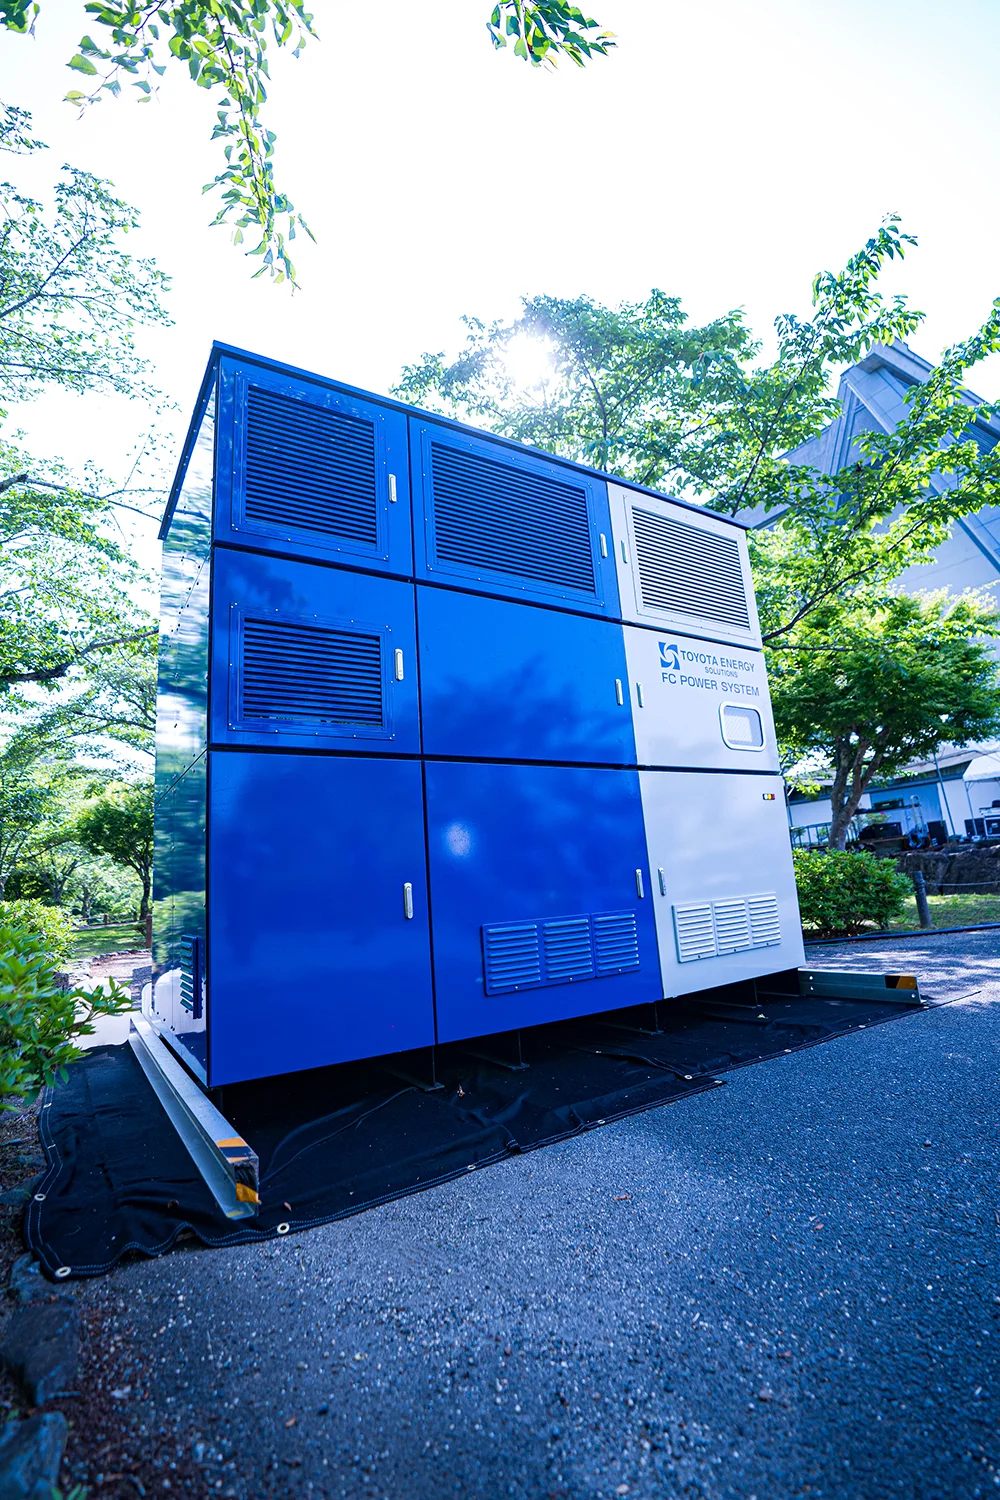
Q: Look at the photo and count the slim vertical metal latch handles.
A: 9